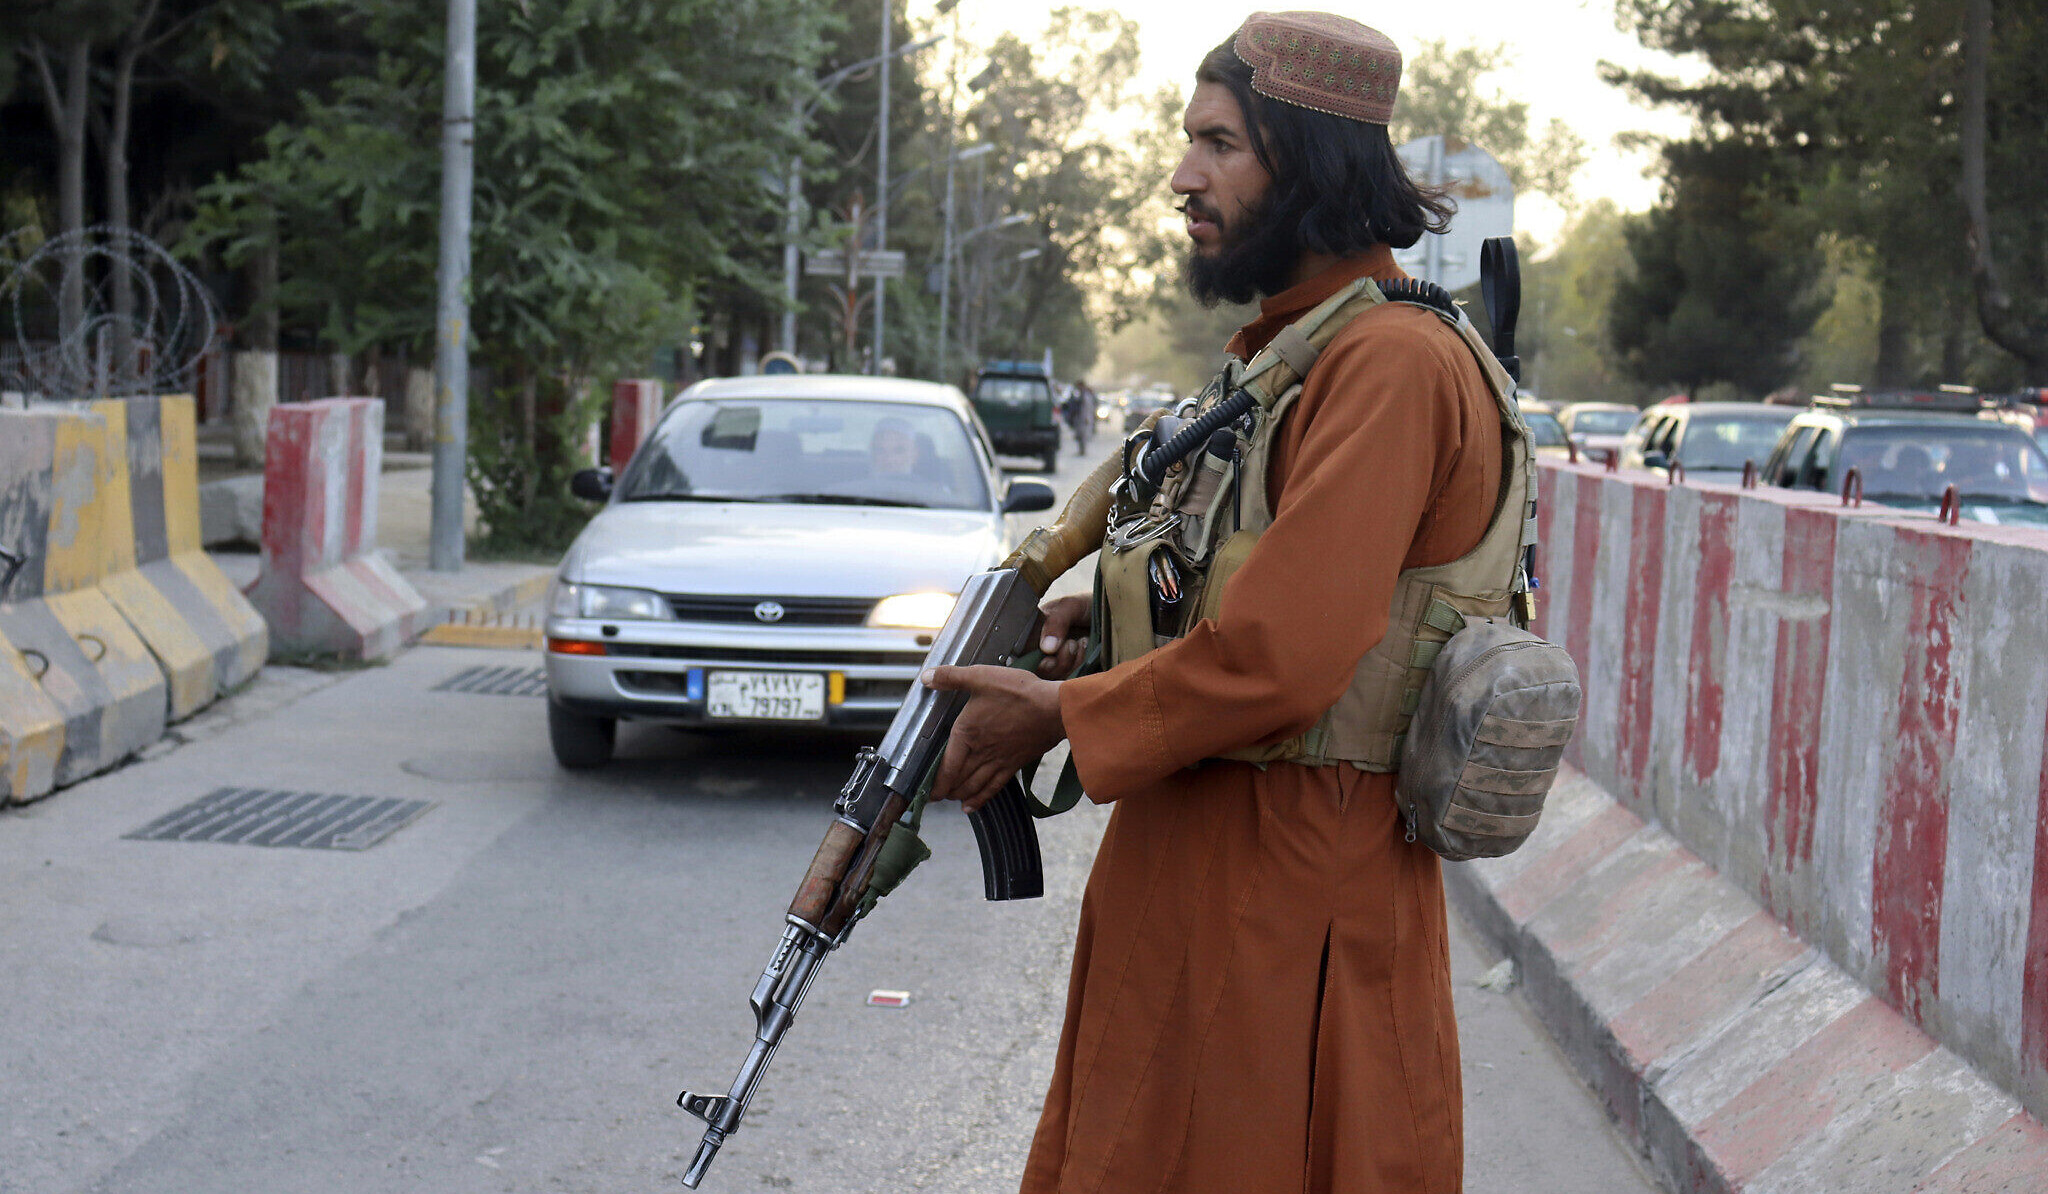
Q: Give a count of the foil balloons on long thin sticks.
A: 0